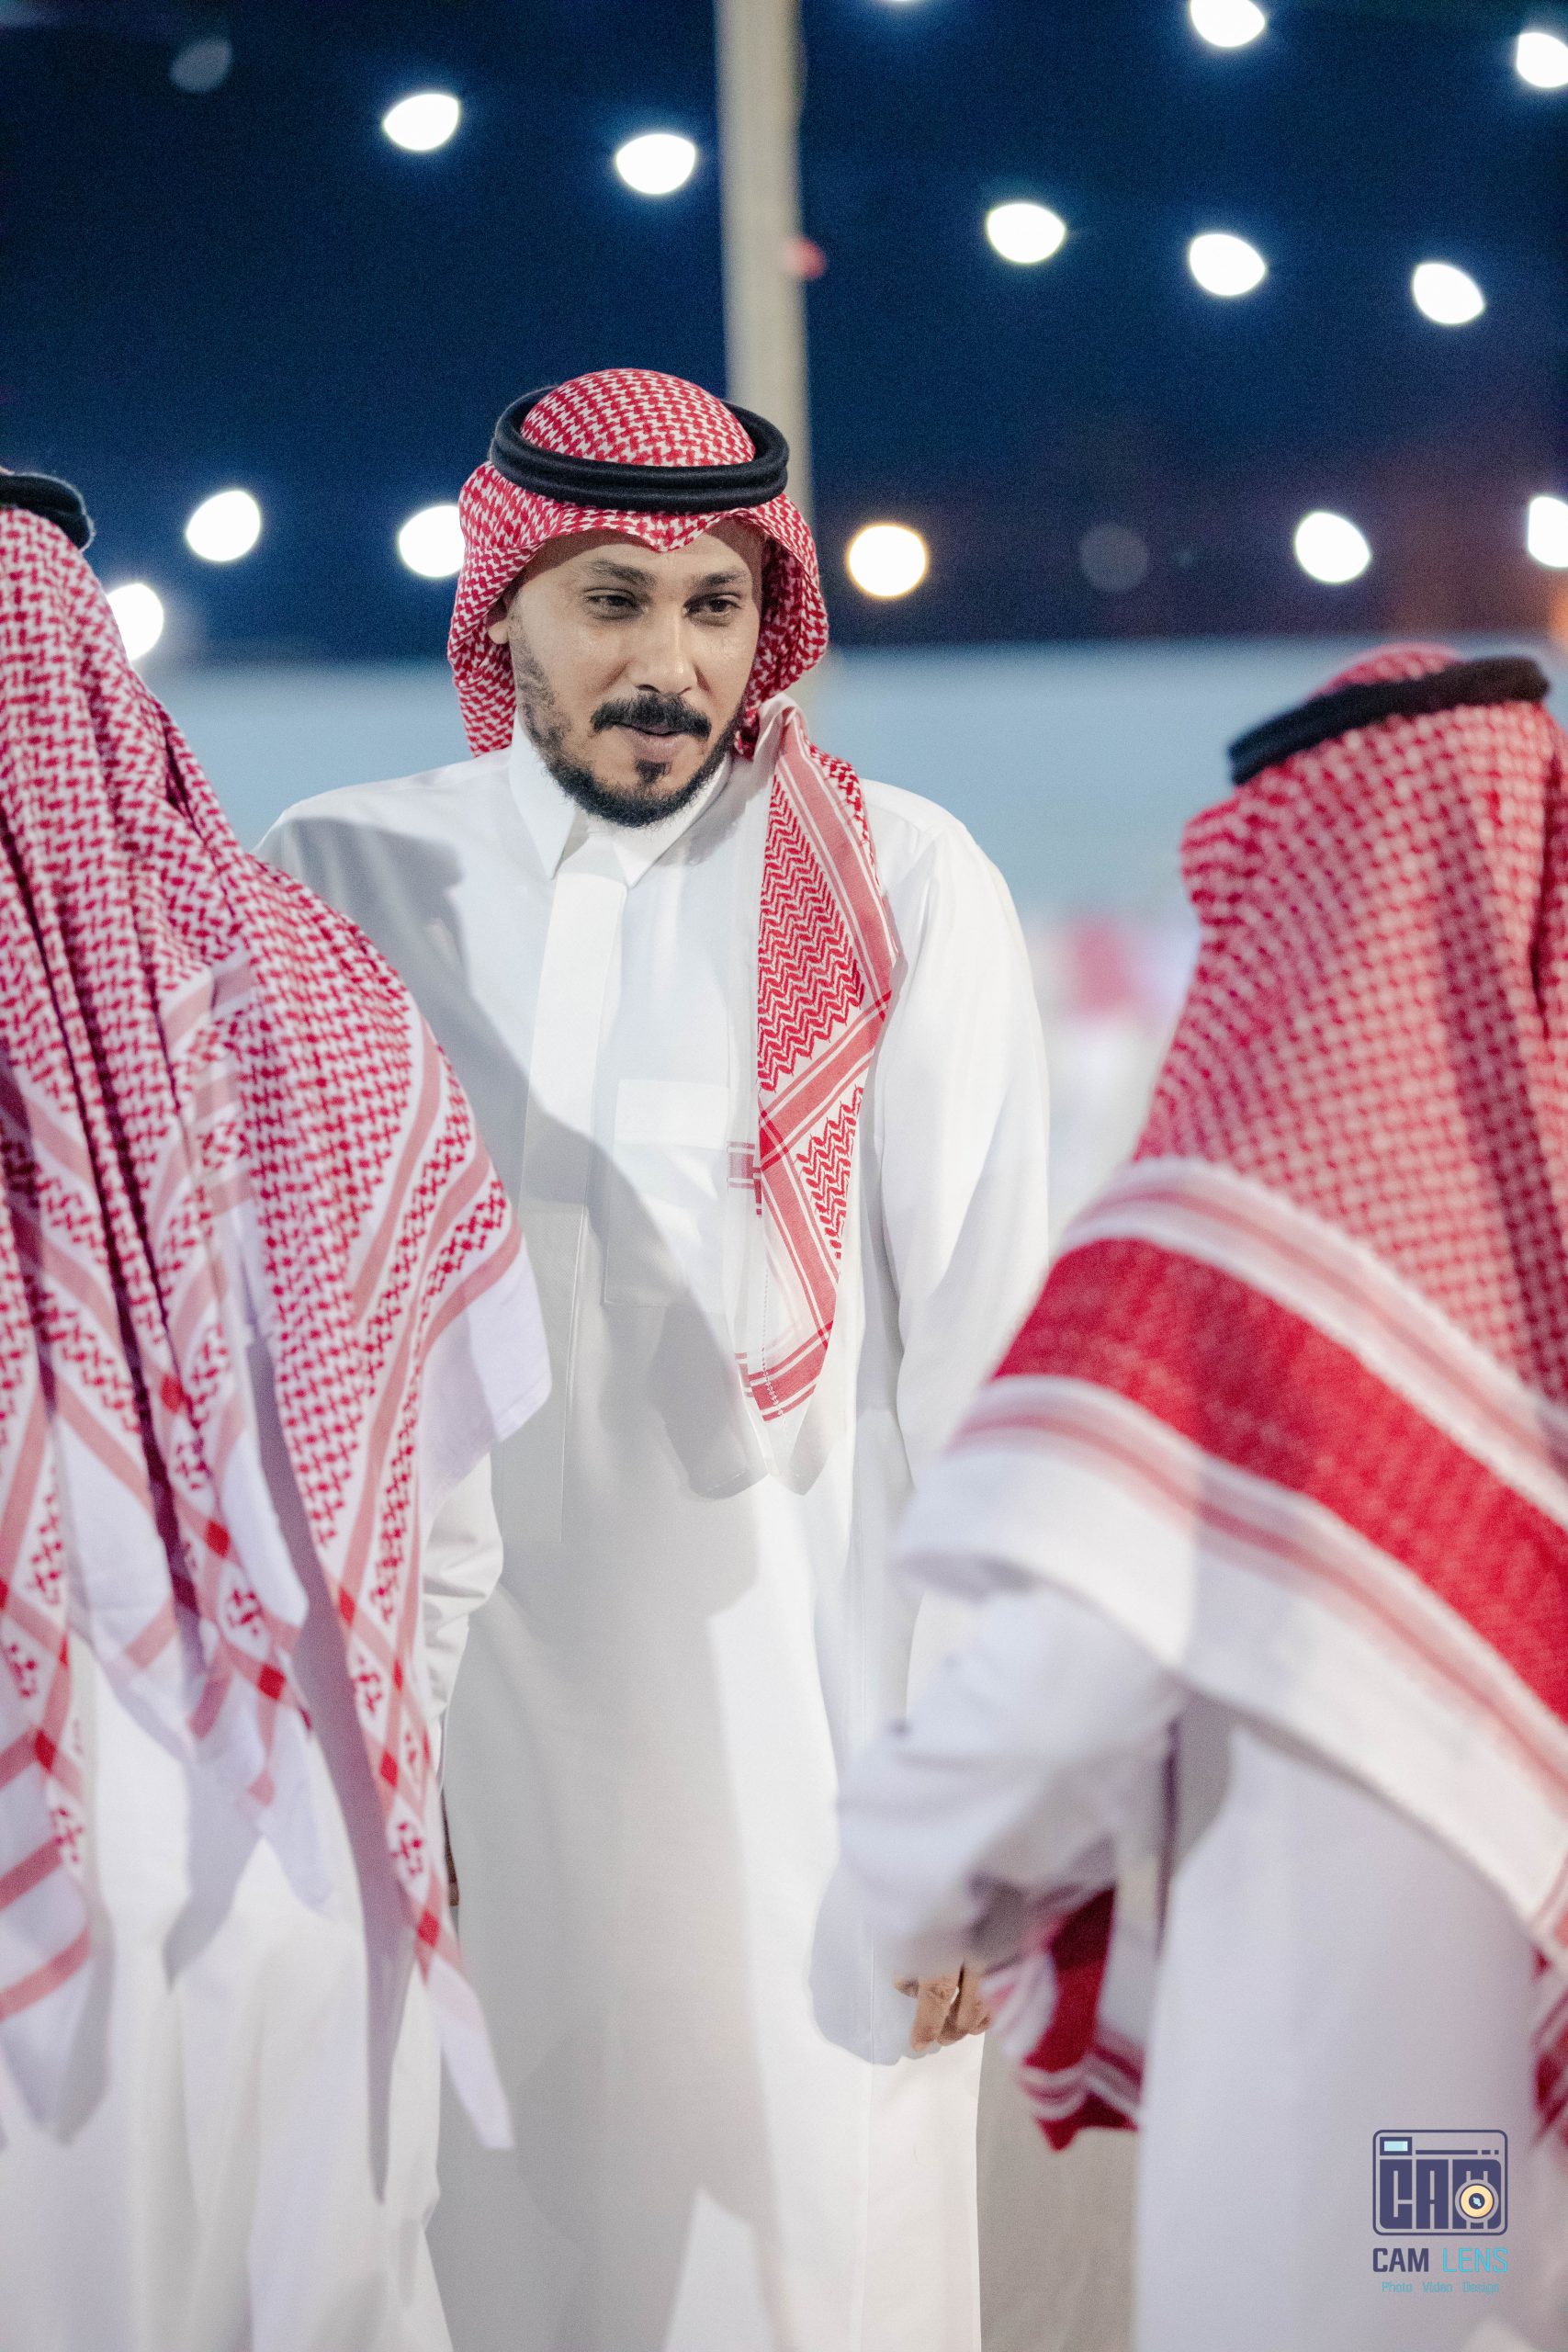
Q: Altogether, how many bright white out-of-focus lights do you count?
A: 13